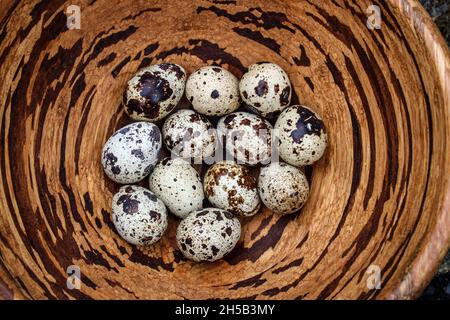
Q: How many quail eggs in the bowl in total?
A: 12